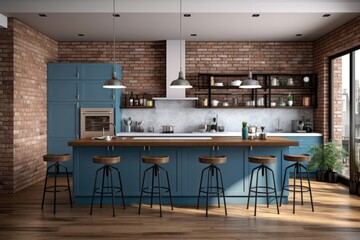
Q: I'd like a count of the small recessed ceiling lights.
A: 8